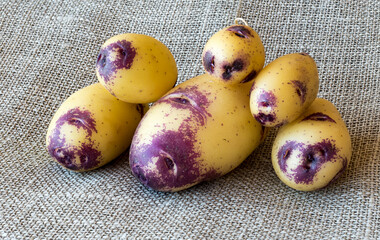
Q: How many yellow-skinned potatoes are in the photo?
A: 6